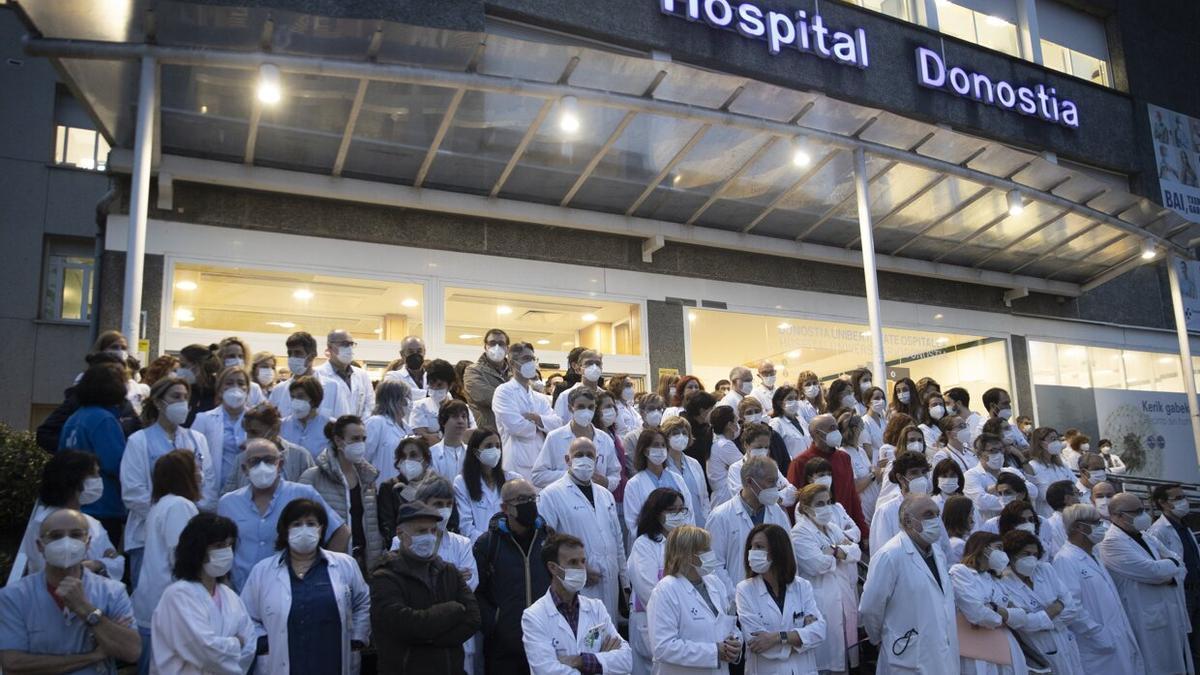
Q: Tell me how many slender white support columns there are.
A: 3